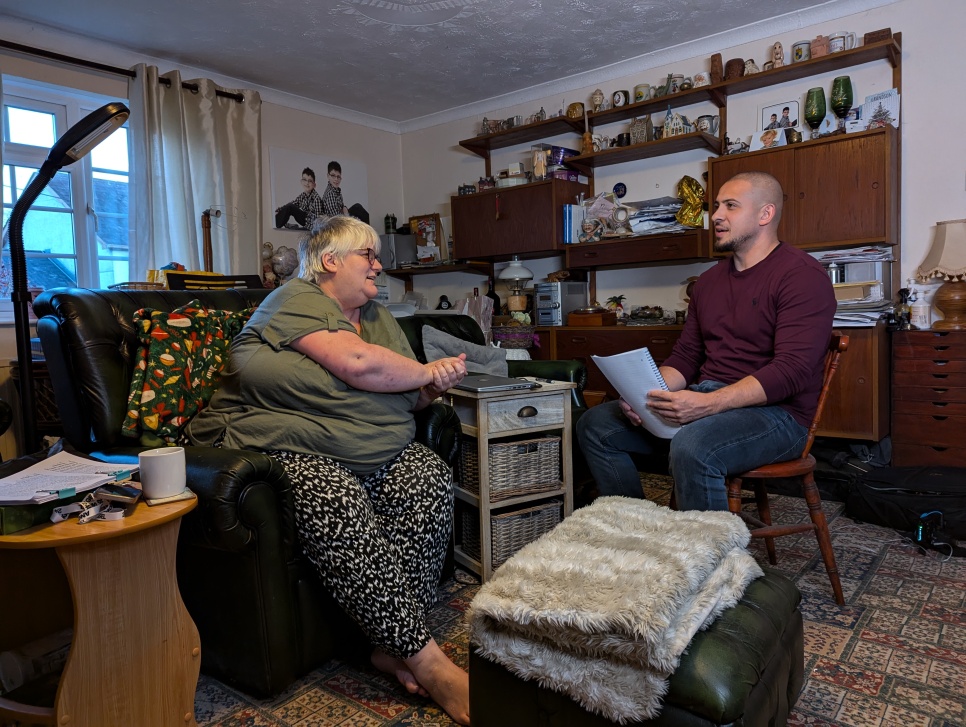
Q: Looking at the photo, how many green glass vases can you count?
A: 2